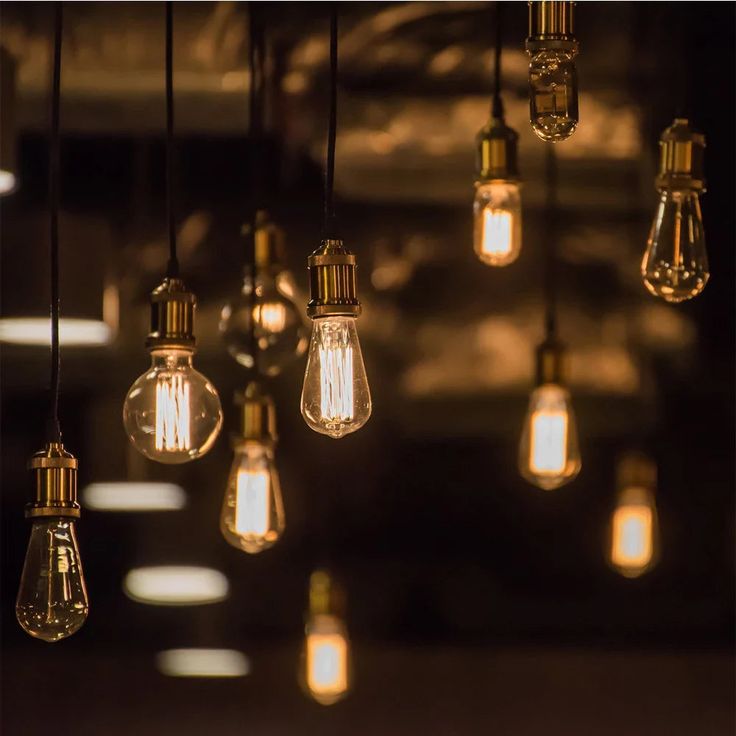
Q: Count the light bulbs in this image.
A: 11